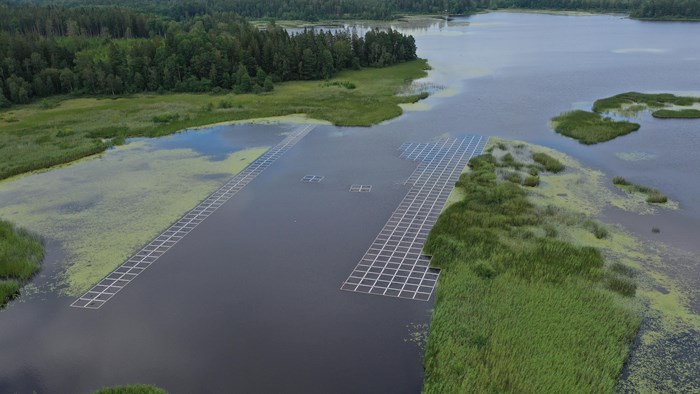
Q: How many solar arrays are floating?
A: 4